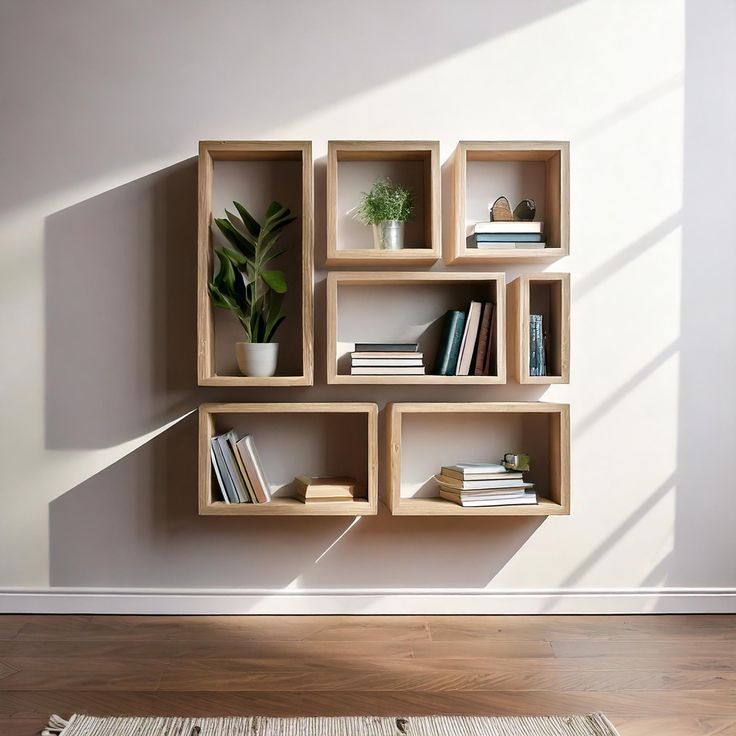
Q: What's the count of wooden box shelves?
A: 7